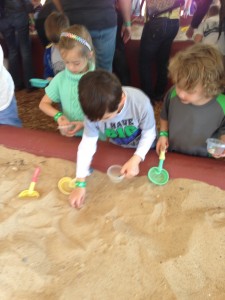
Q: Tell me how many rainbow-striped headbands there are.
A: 1